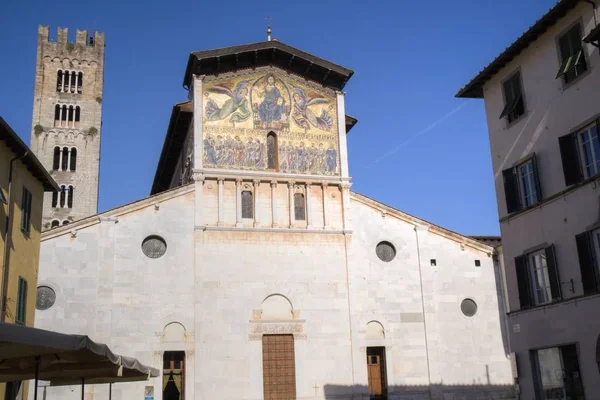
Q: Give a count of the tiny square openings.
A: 2